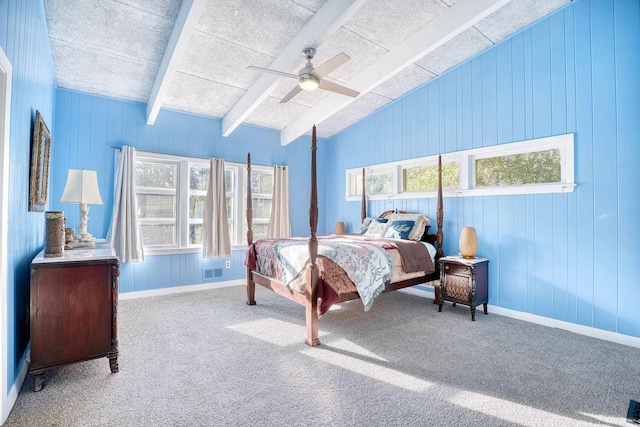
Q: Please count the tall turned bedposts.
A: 4